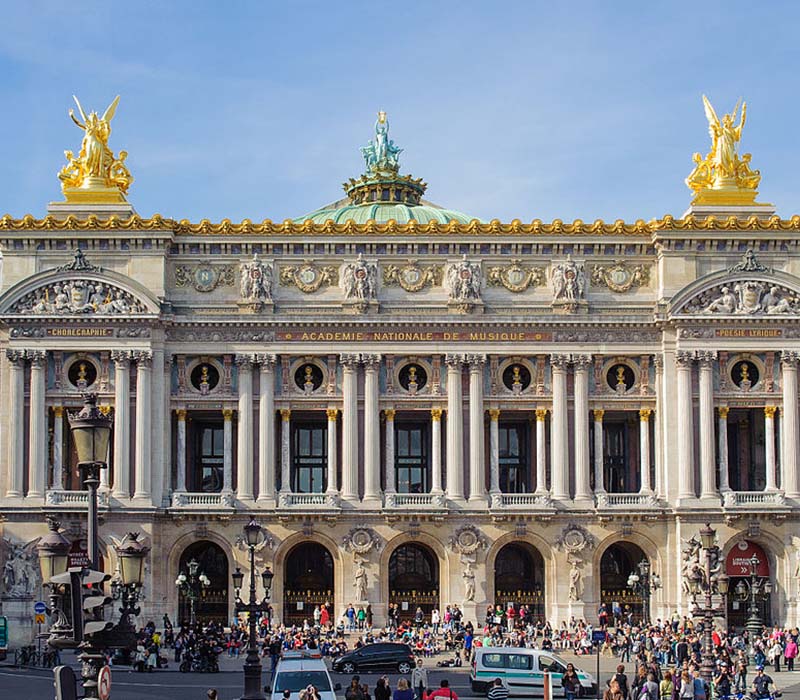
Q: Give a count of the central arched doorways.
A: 5